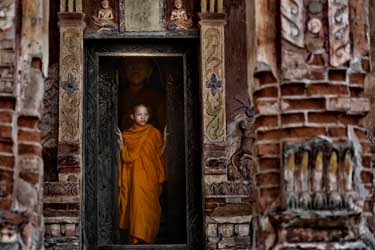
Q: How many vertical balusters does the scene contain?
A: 5